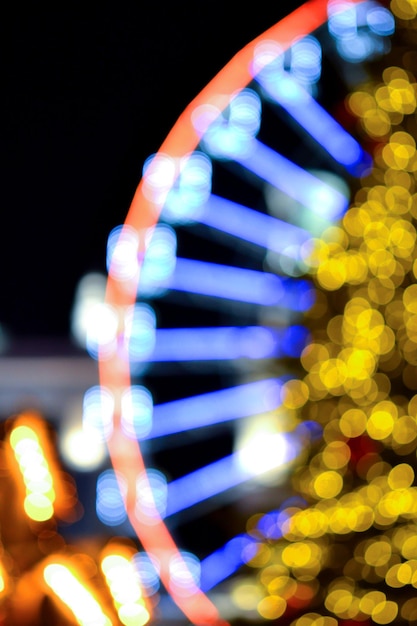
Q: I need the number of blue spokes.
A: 8